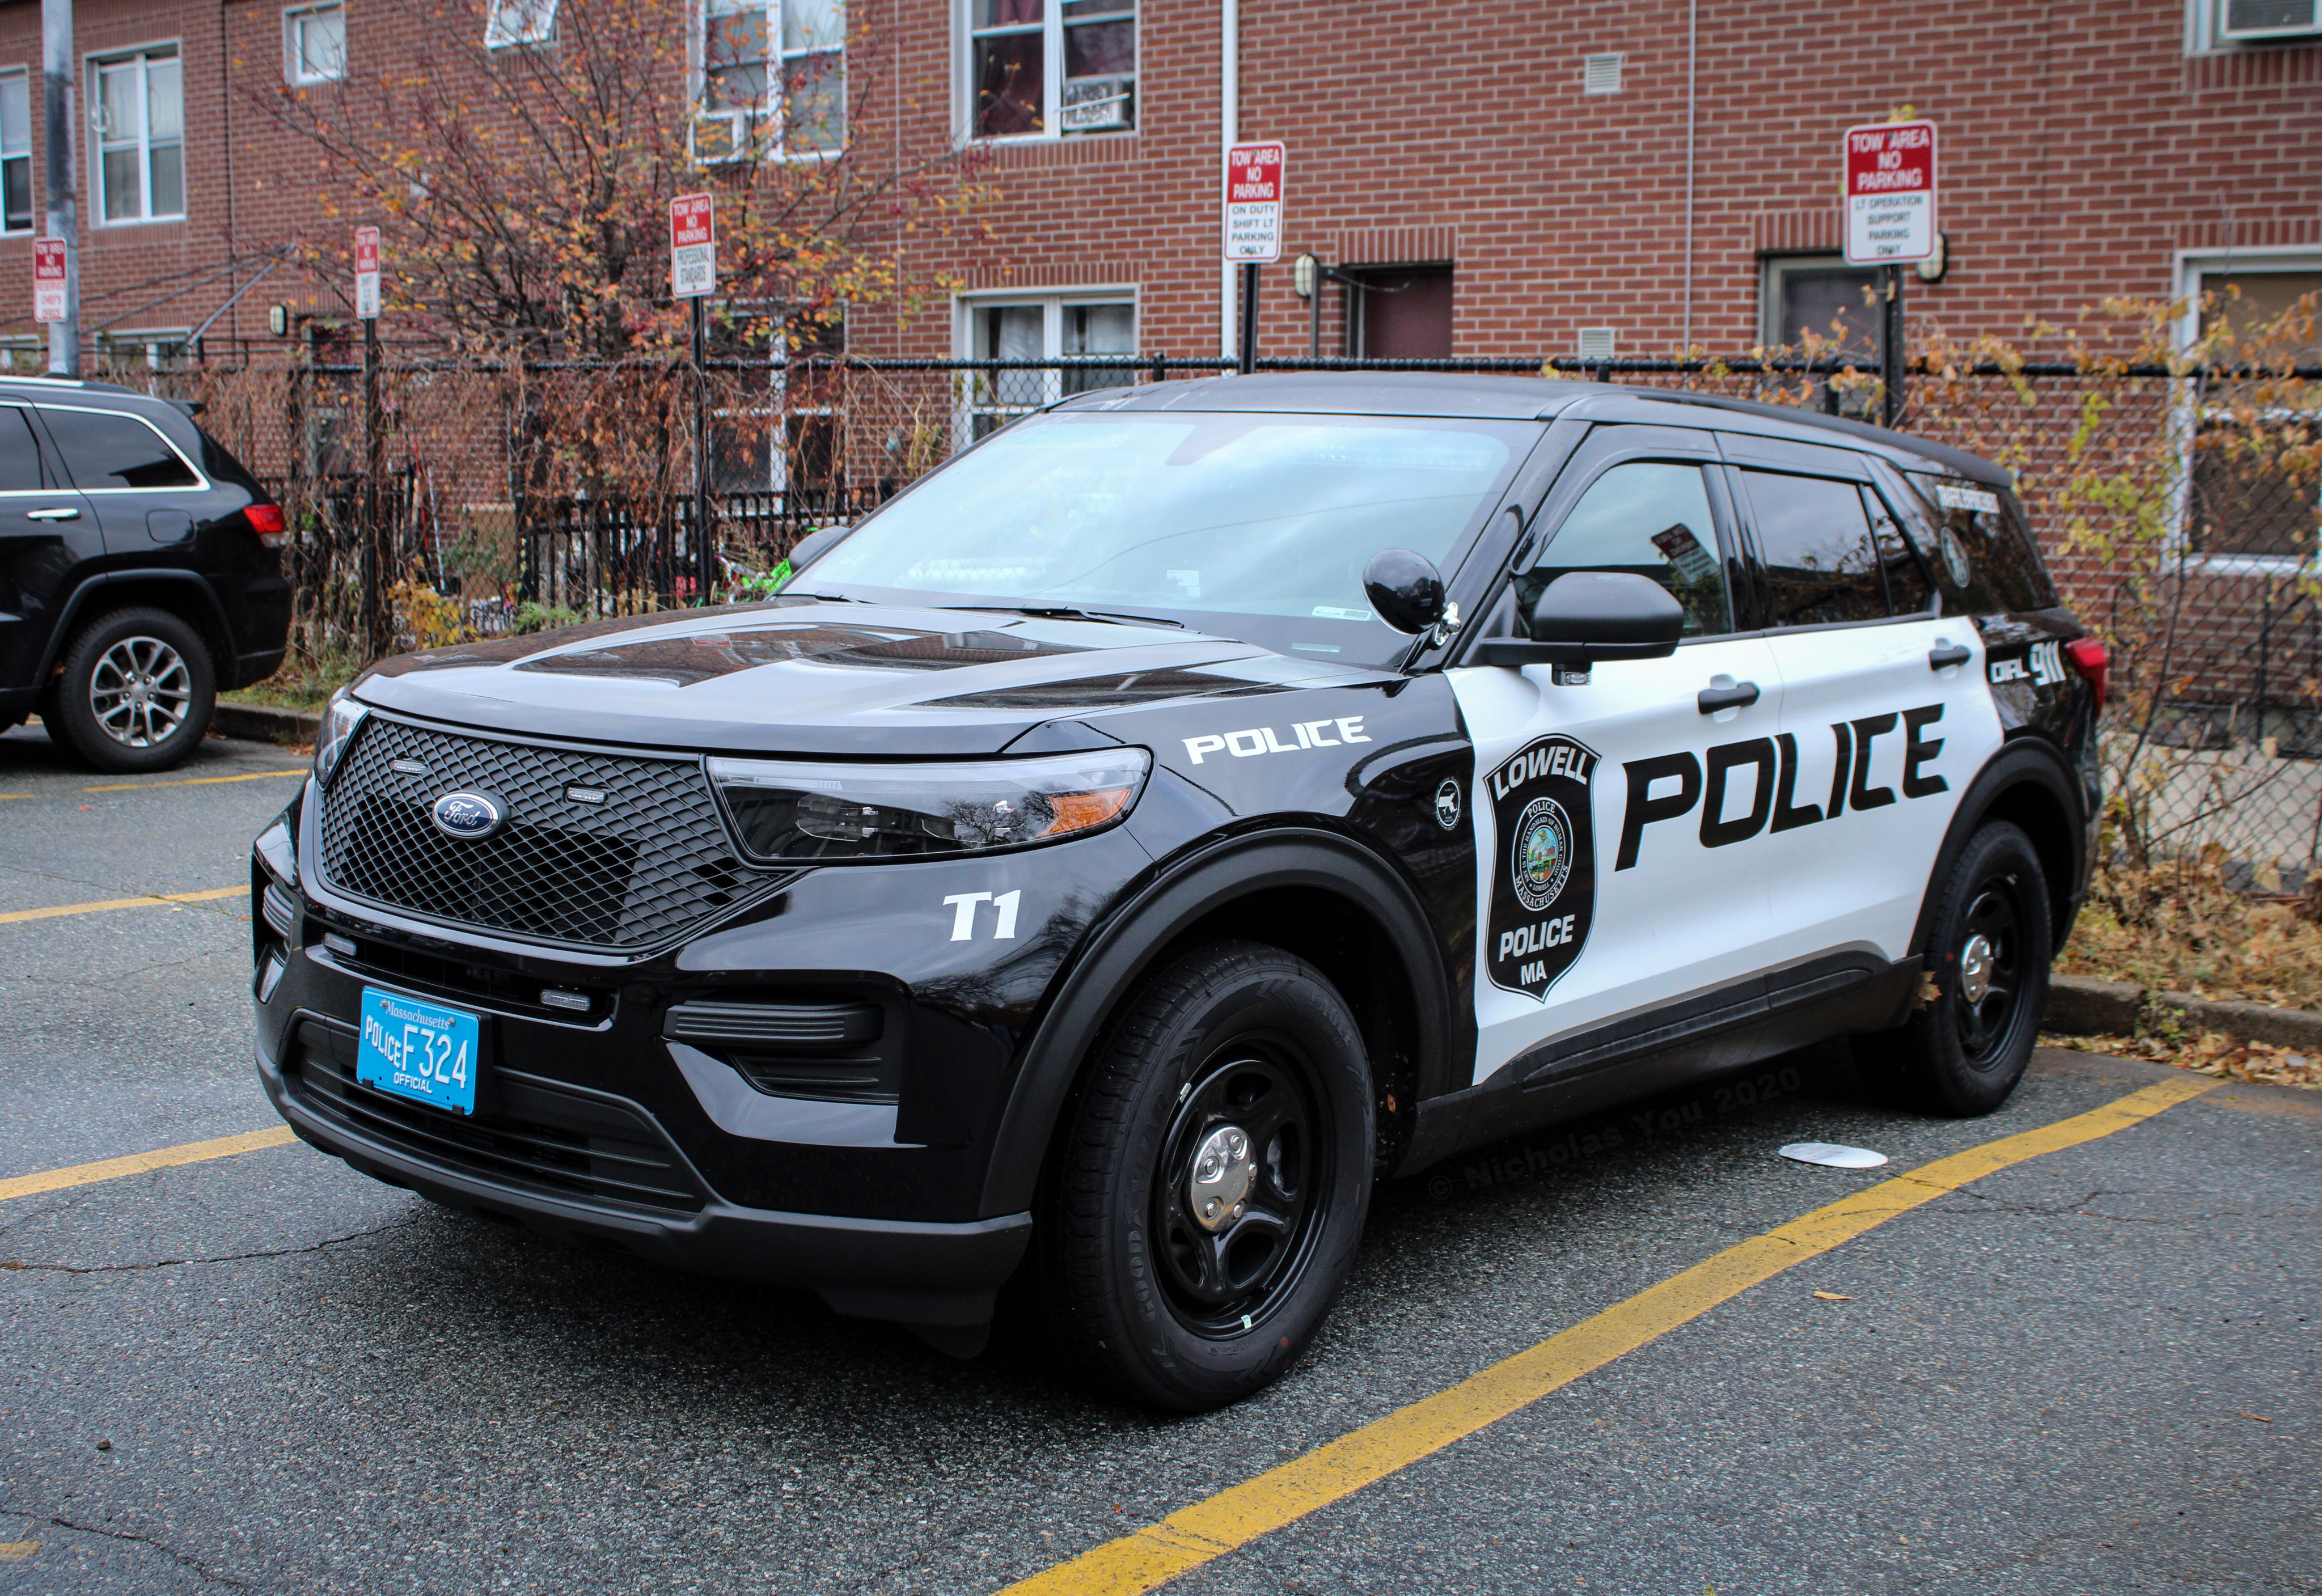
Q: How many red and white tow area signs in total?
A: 5